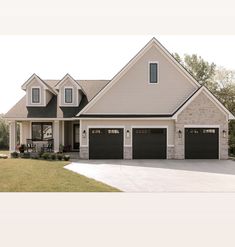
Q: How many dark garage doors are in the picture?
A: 3